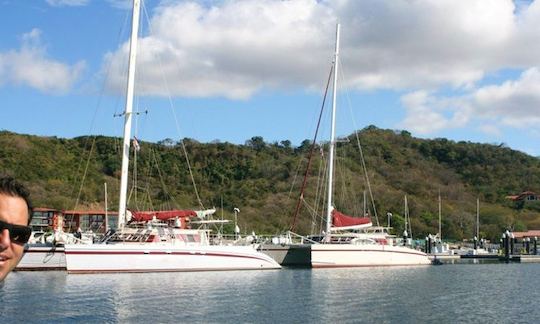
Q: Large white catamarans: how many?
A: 2